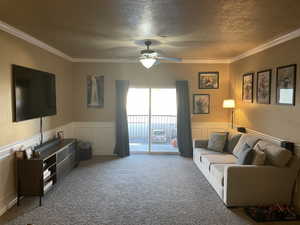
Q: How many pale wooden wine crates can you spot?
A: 0